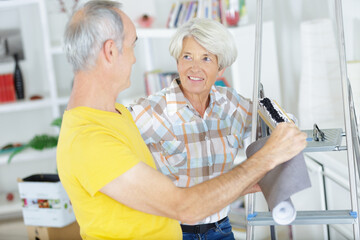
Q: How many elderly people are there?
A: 2